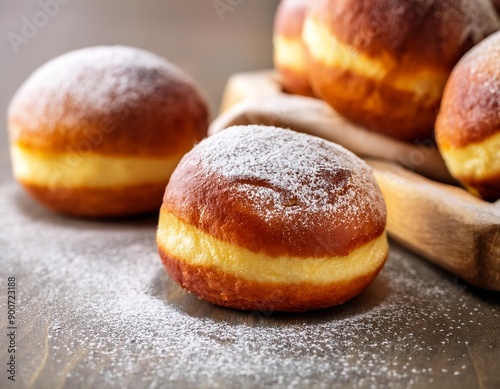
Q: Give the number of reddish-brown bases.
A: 5